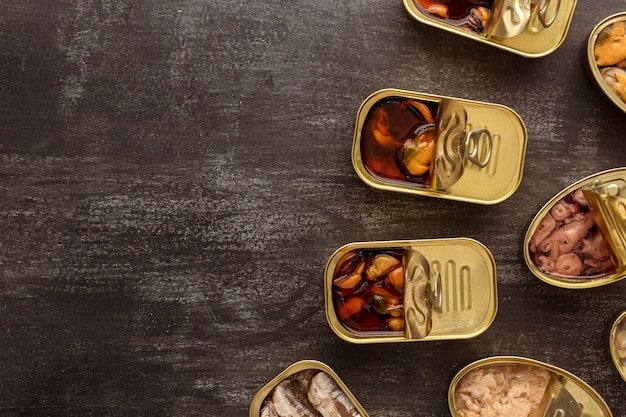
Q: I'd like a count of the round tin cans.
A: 4